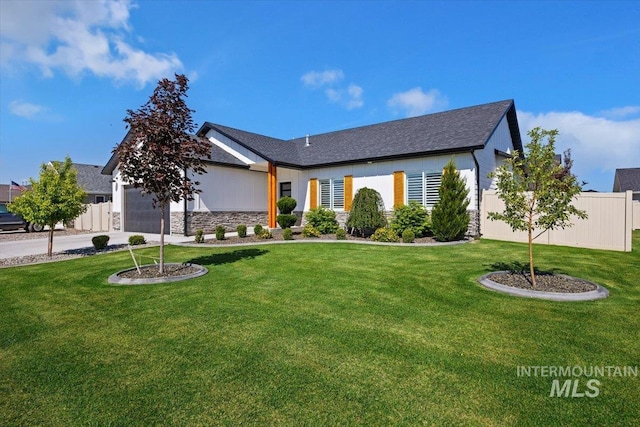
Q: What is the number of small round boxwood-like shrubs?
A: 9